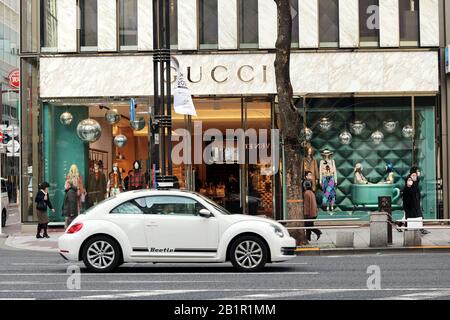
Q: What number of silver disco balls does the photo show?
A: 12